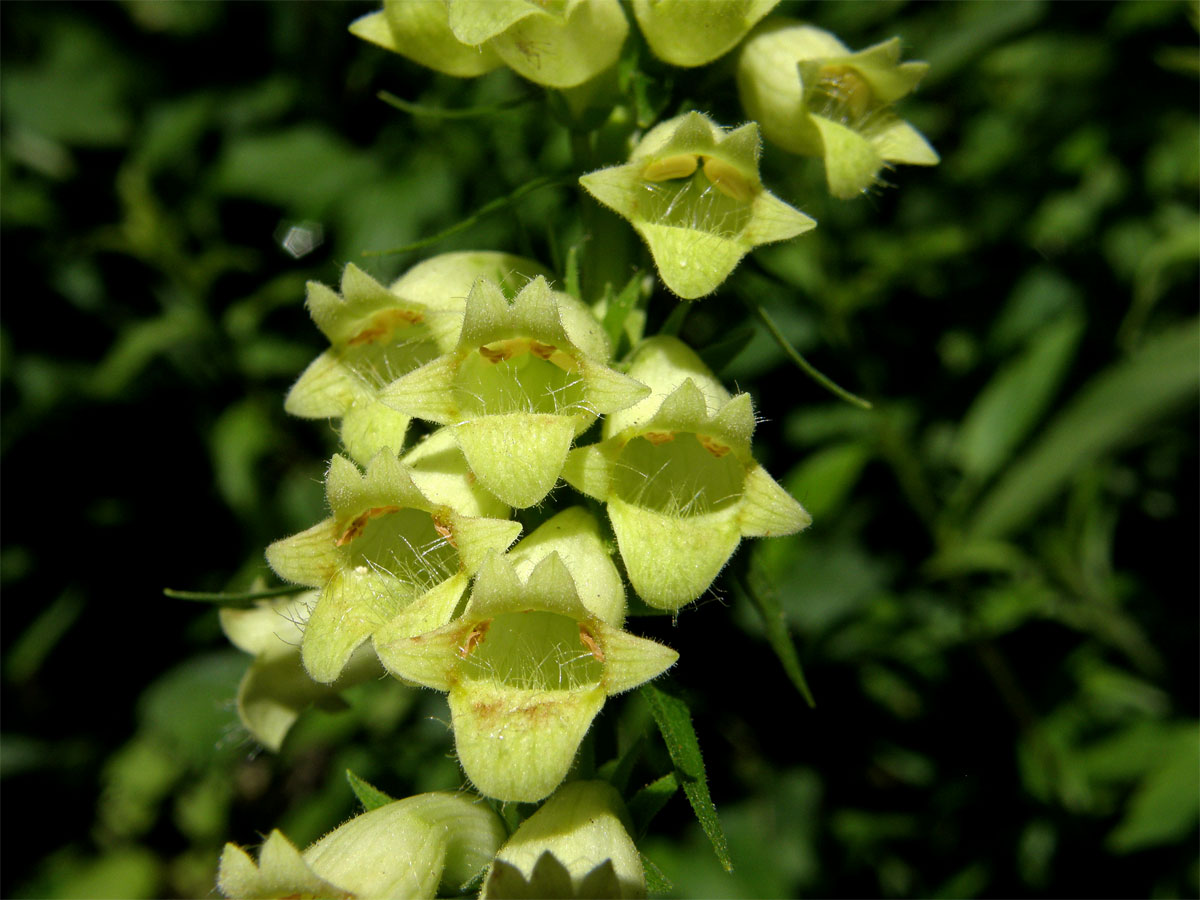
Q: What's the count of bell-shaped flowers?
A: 13